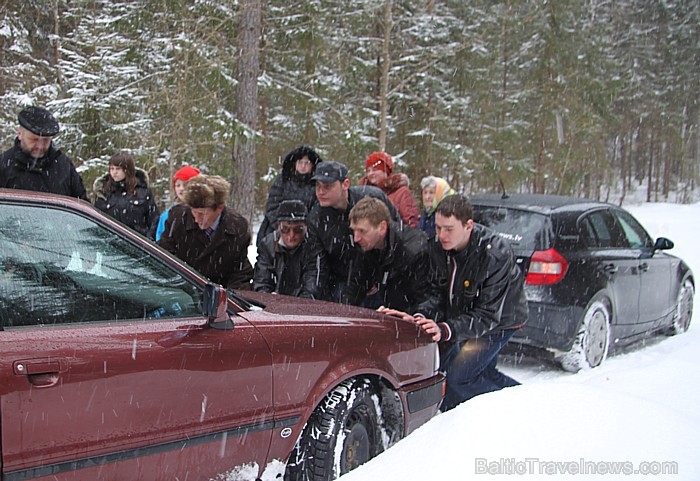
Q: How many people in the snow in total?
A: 11